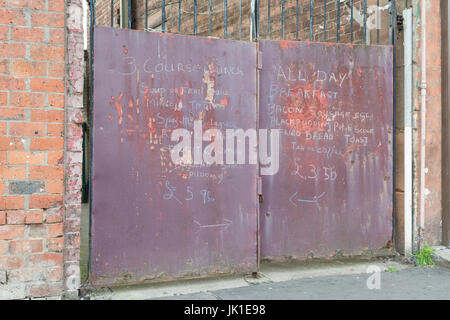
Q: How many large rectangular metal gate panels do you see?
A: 2